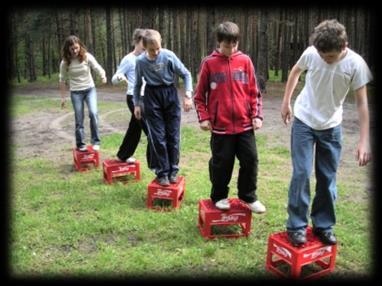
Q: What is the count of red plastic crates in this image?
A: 5